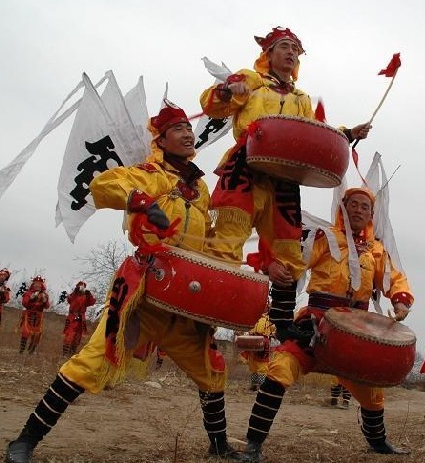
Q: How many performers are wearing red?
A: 3